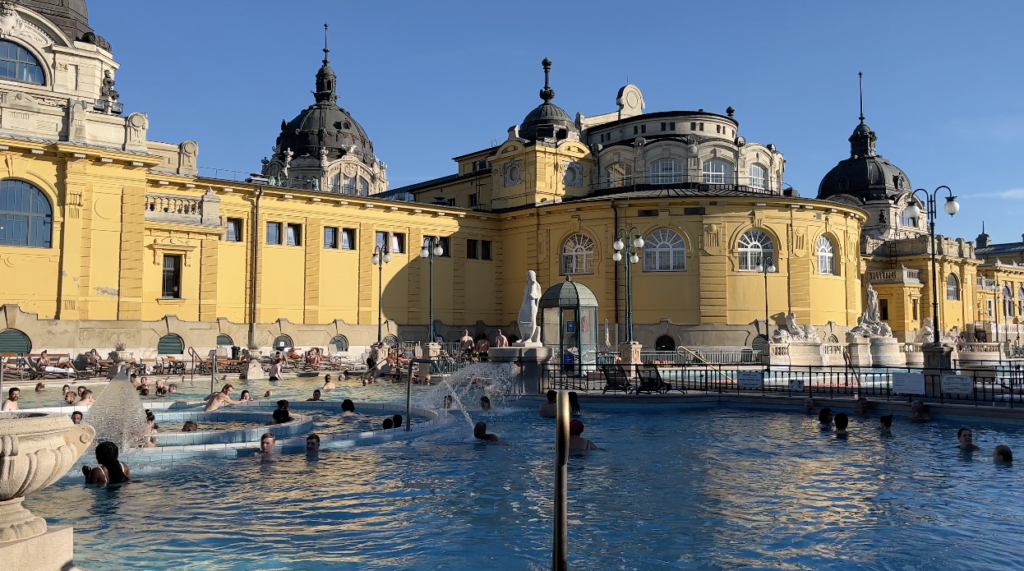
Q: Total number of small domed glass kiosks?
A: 1